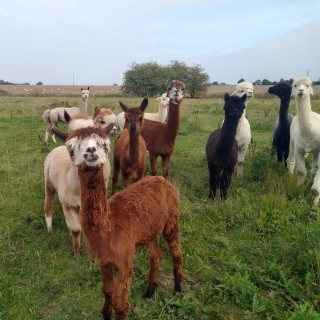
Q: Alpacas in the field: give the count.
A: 11